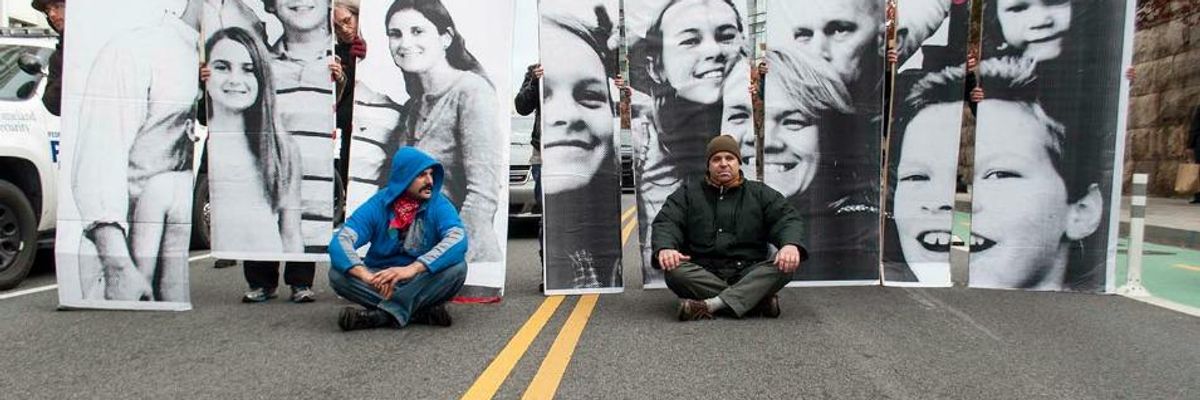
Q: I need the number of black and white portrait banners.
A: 8